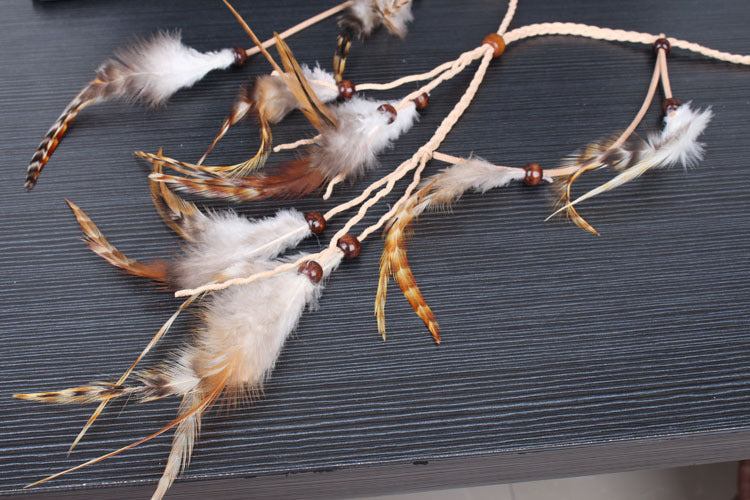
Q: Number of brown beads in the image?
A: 11